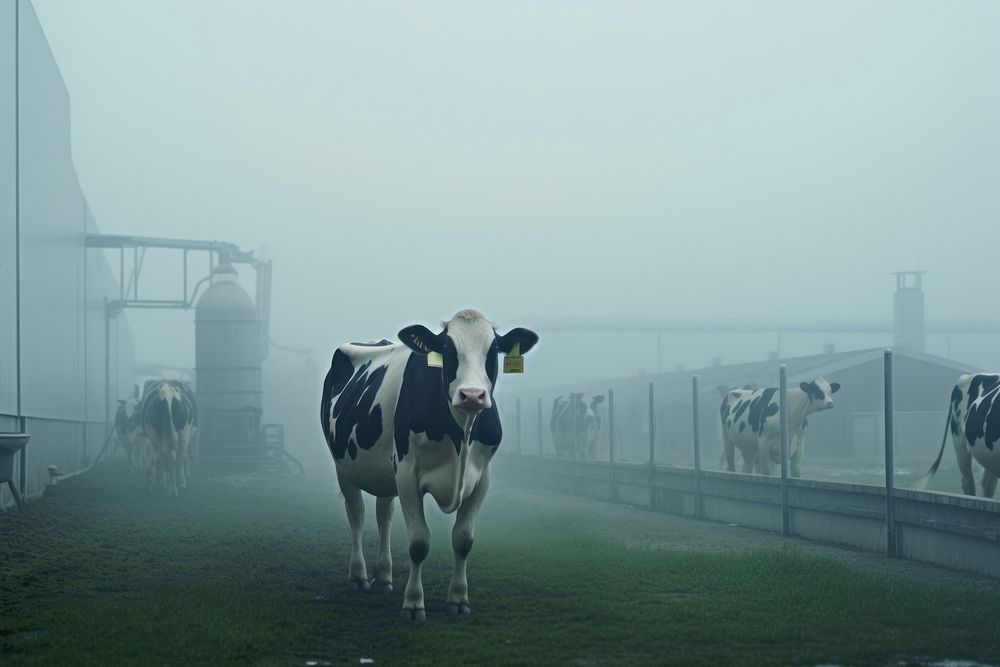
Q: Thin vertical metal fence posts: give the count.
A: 8